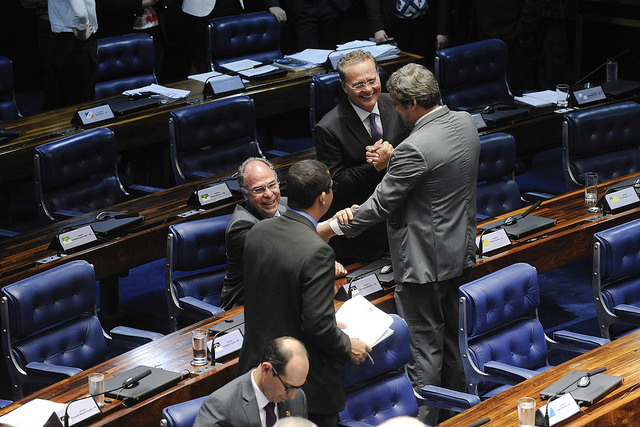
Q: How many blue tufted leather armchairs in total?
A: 15